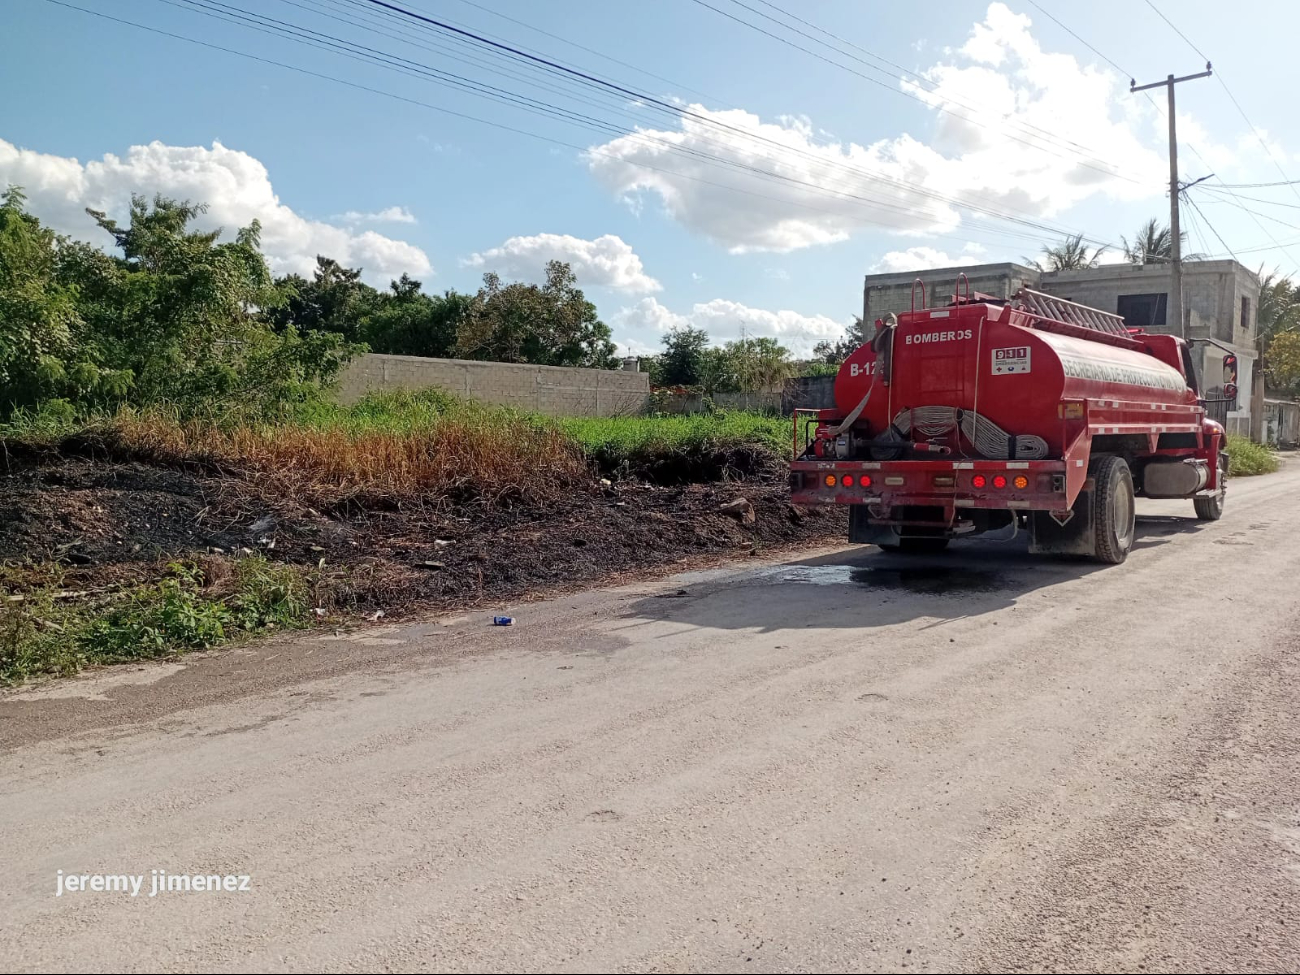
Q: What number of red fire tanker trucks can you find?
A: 1